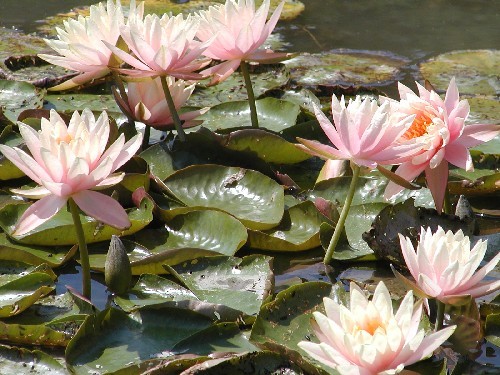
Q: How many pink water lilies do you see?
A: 9